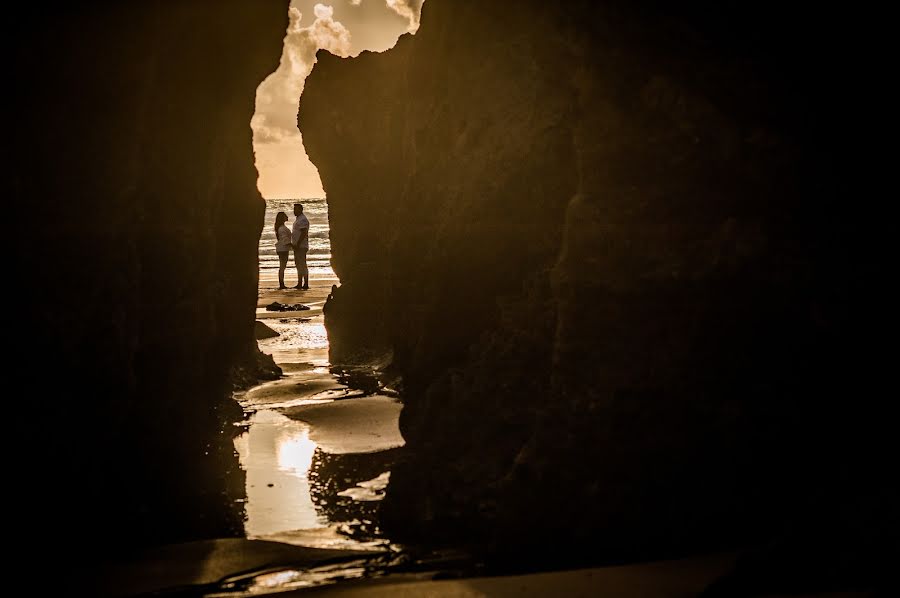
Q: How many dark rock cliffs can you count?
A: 2